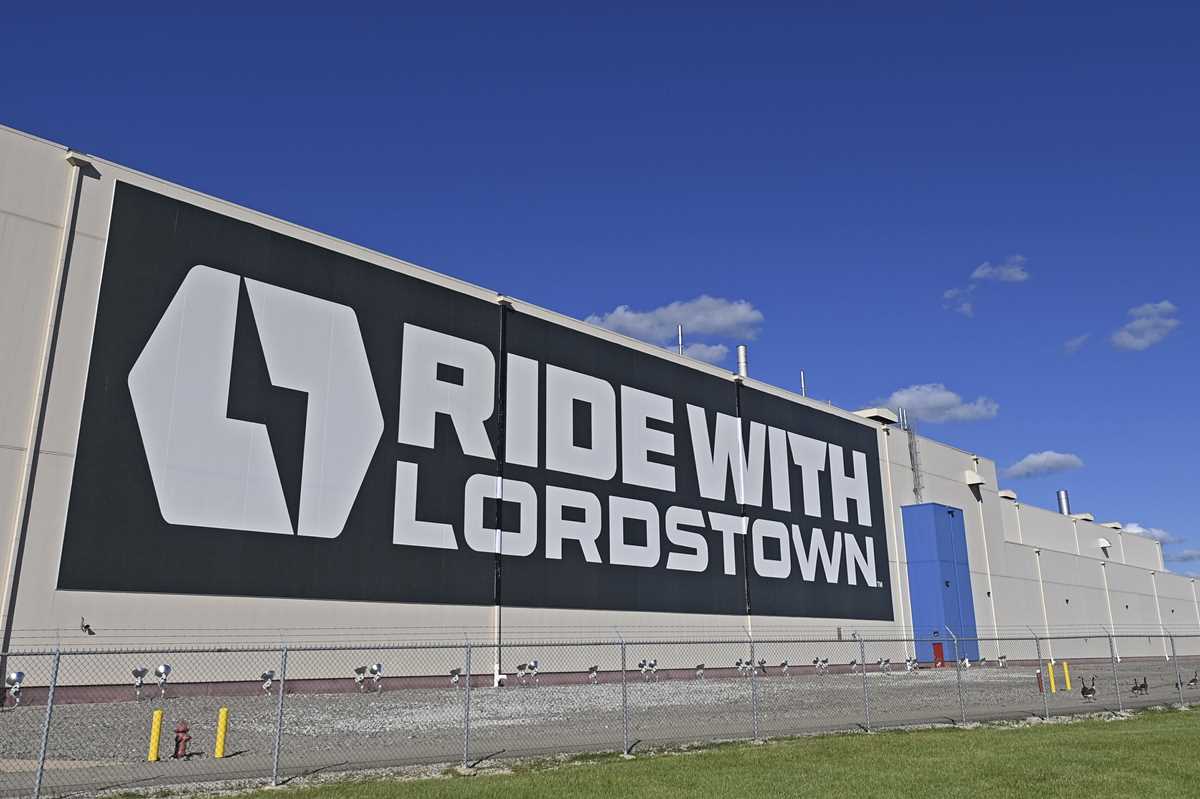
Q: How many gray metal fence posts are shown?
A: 10